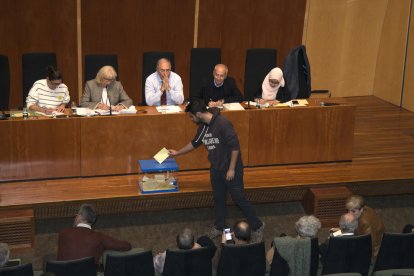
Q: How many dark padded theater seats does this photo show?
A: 8